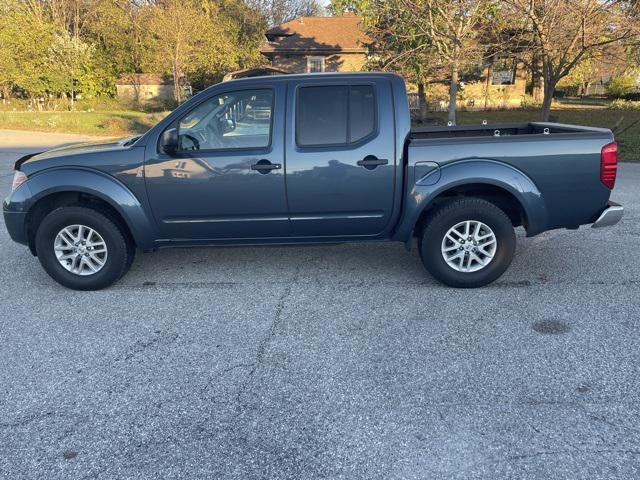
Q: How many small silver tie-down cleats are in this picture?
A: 4